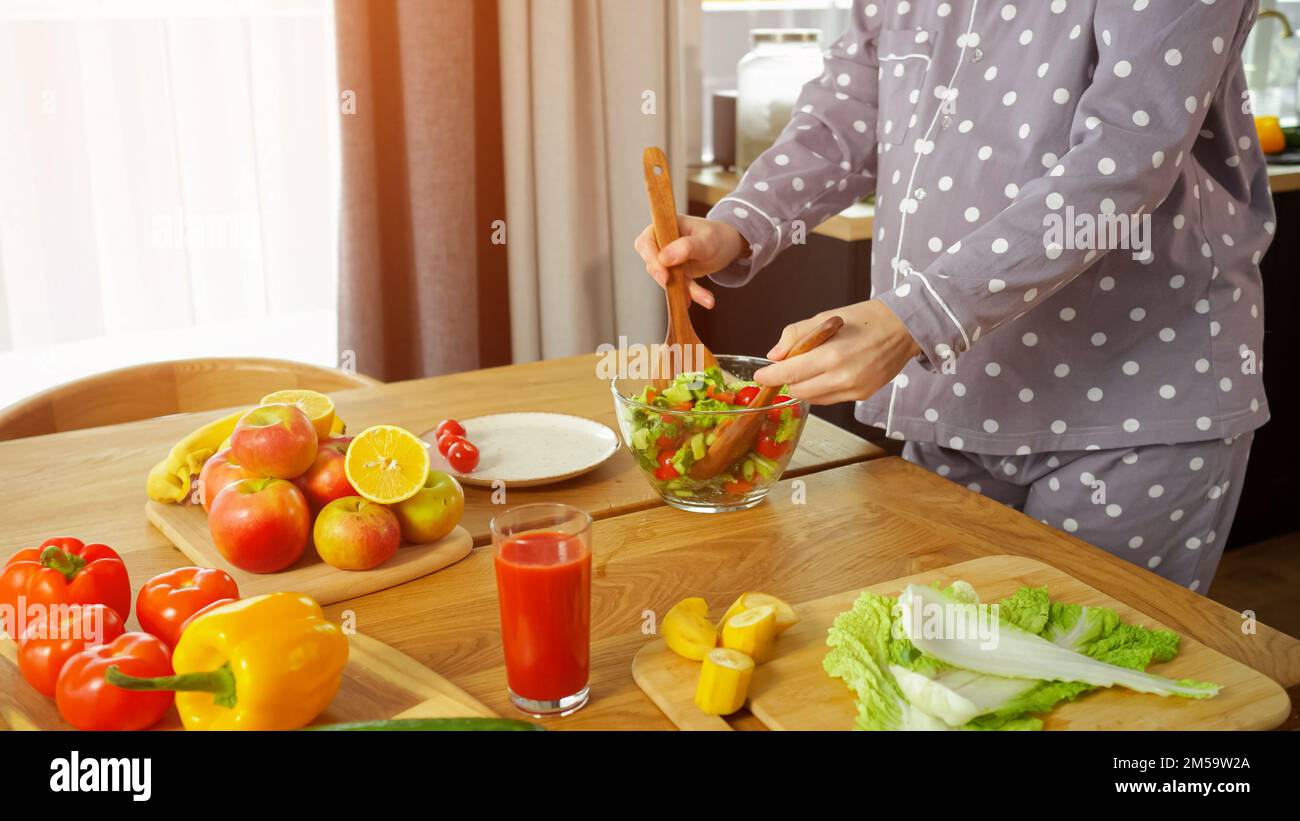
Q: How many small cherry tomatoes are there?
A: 3